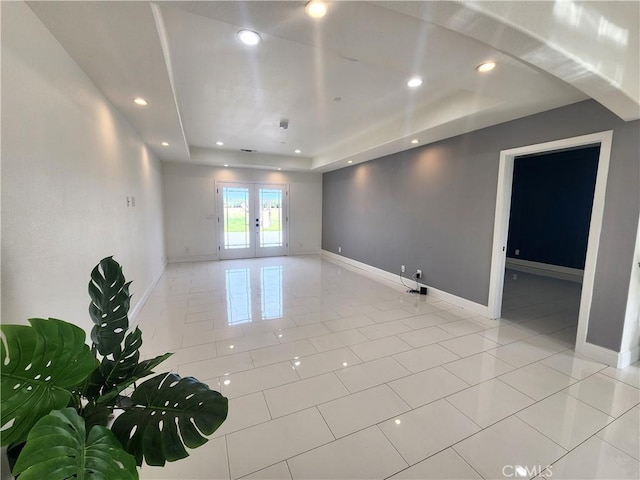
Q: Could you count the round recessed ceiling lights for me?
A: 12